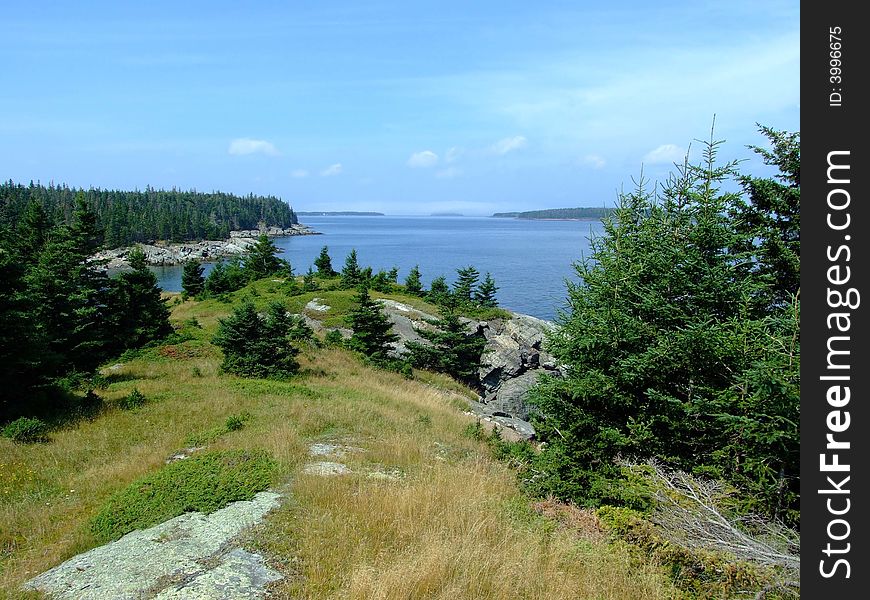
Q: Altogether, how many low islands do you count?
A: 3